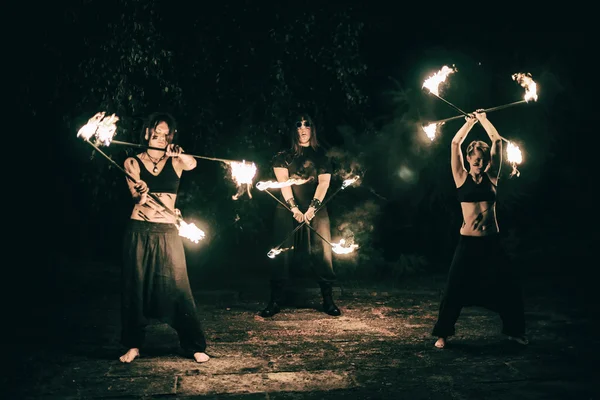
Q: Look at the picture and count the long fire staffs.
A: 6